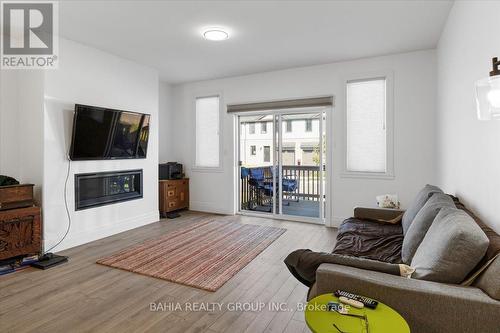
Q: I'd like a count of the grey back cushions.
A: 3